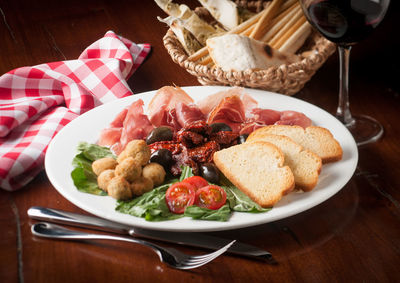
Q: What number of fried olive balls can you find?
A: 8